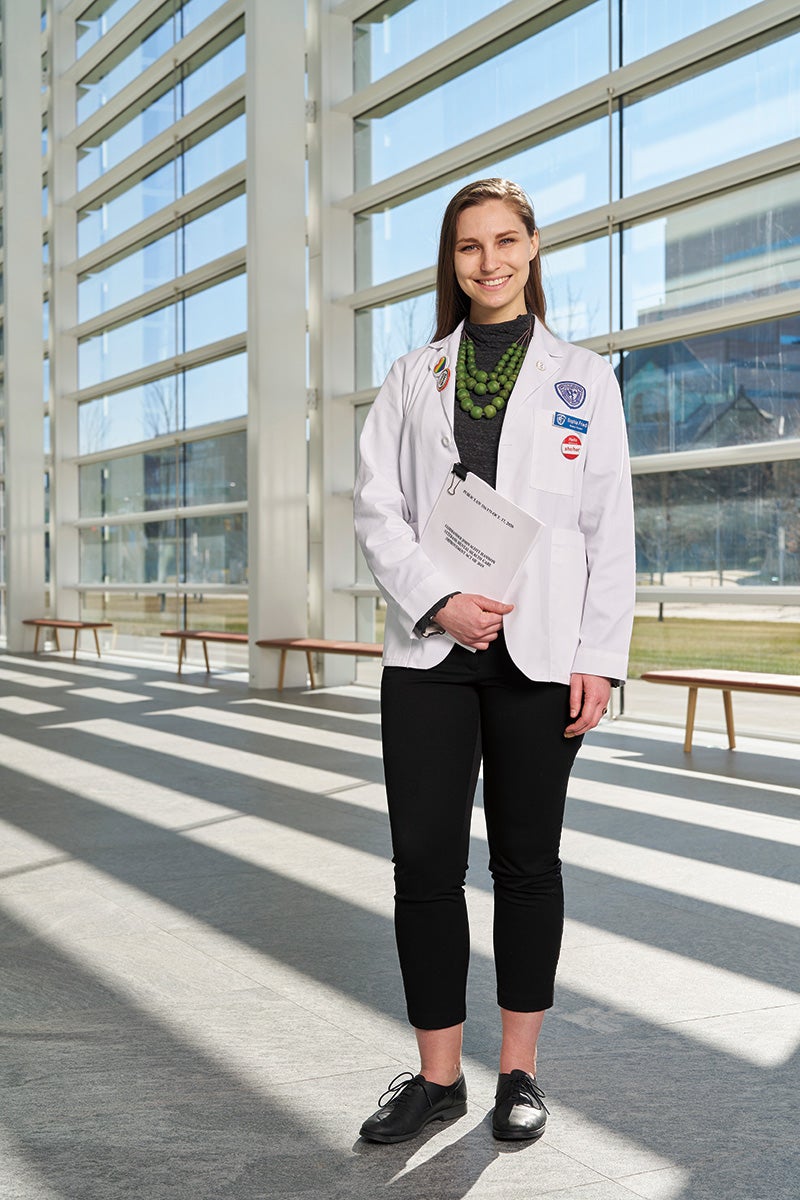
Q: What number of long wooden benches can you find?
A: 4